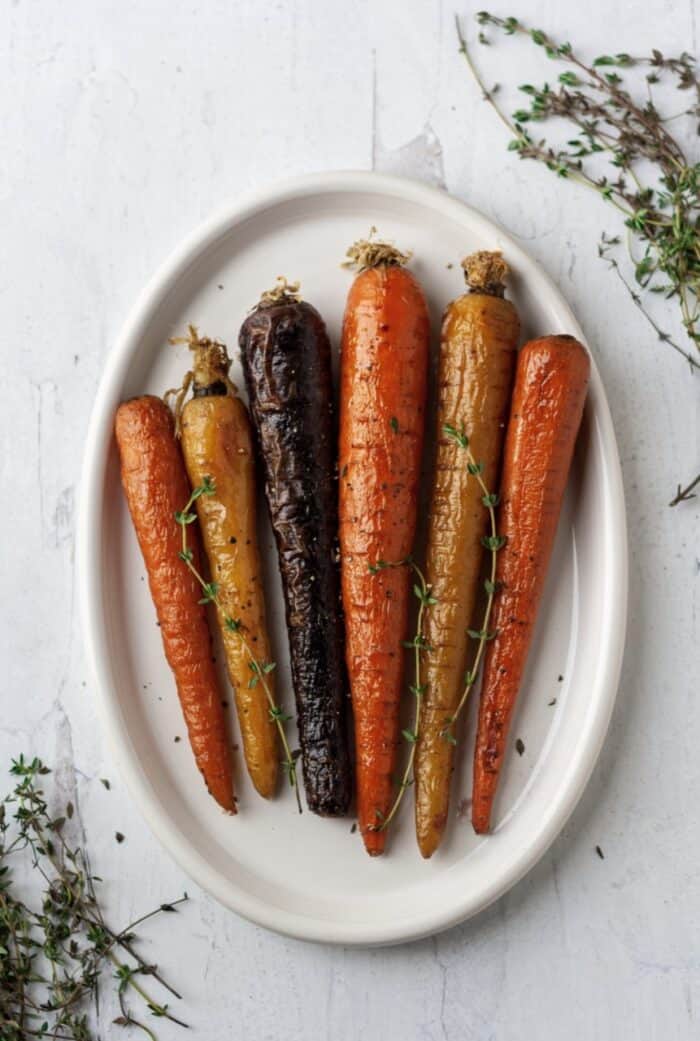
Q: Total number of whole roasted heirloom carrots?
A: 6